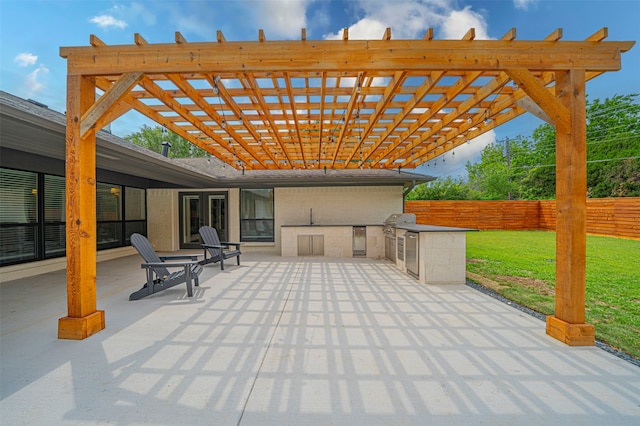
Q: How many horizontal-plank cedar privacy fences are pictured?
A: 1